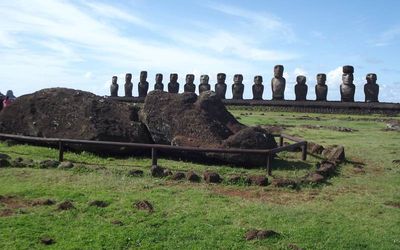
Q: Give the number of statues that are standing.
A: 15